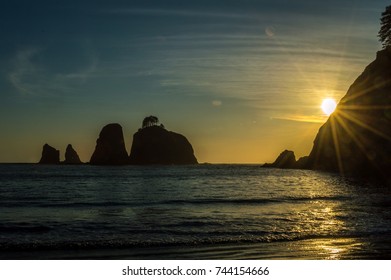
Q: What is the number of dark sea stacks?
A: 4